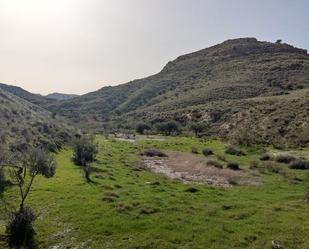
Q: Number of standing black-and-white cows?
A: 0